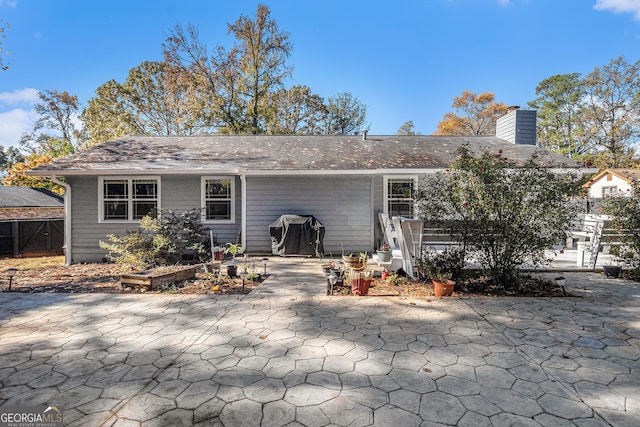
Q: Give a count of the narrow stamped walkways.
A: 1